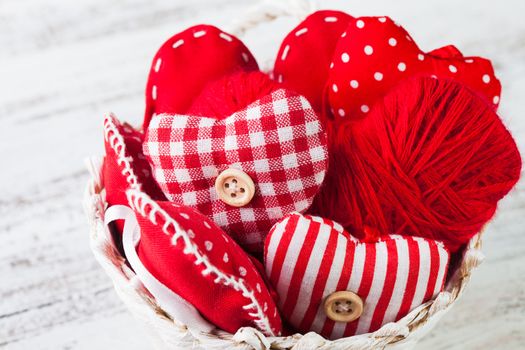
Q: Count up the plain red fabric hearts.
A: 2